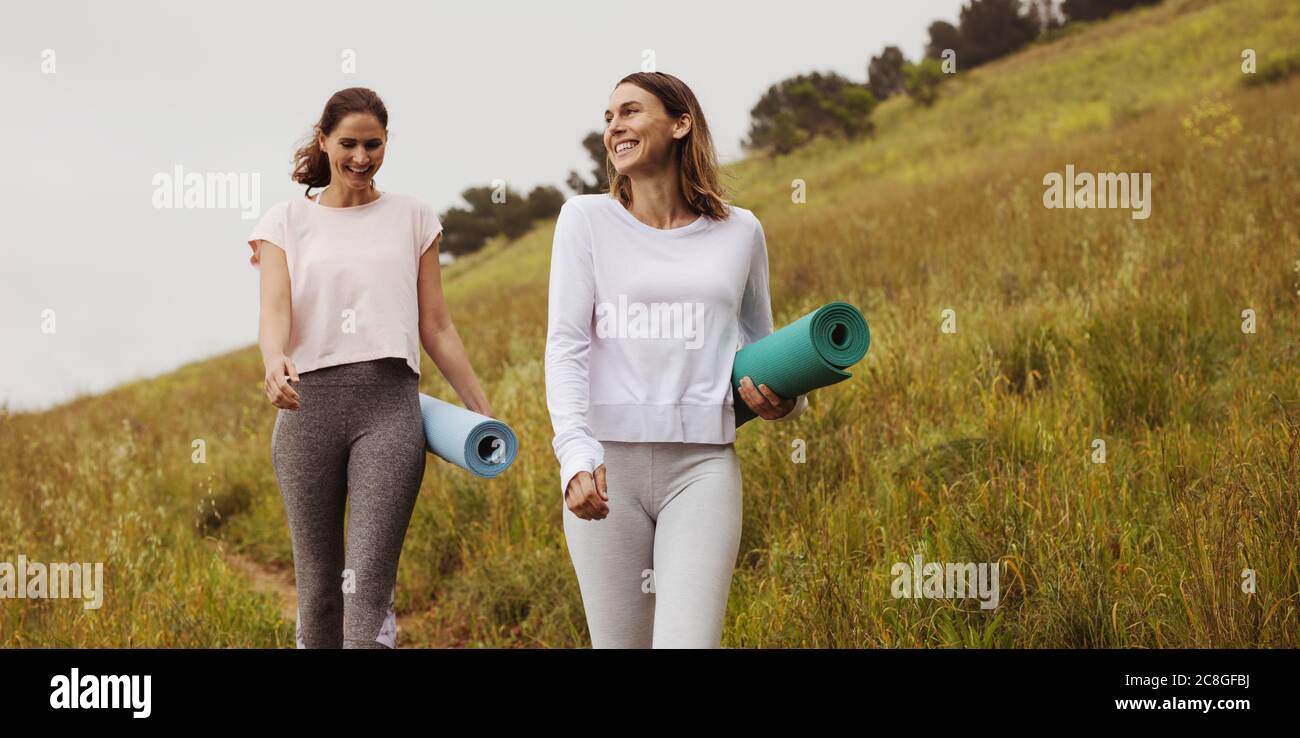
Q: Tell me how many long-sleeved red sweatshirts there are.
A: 0